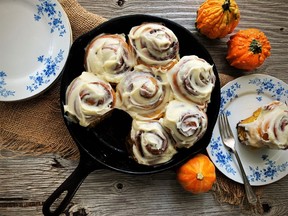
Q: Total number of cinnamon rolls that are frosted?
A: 8